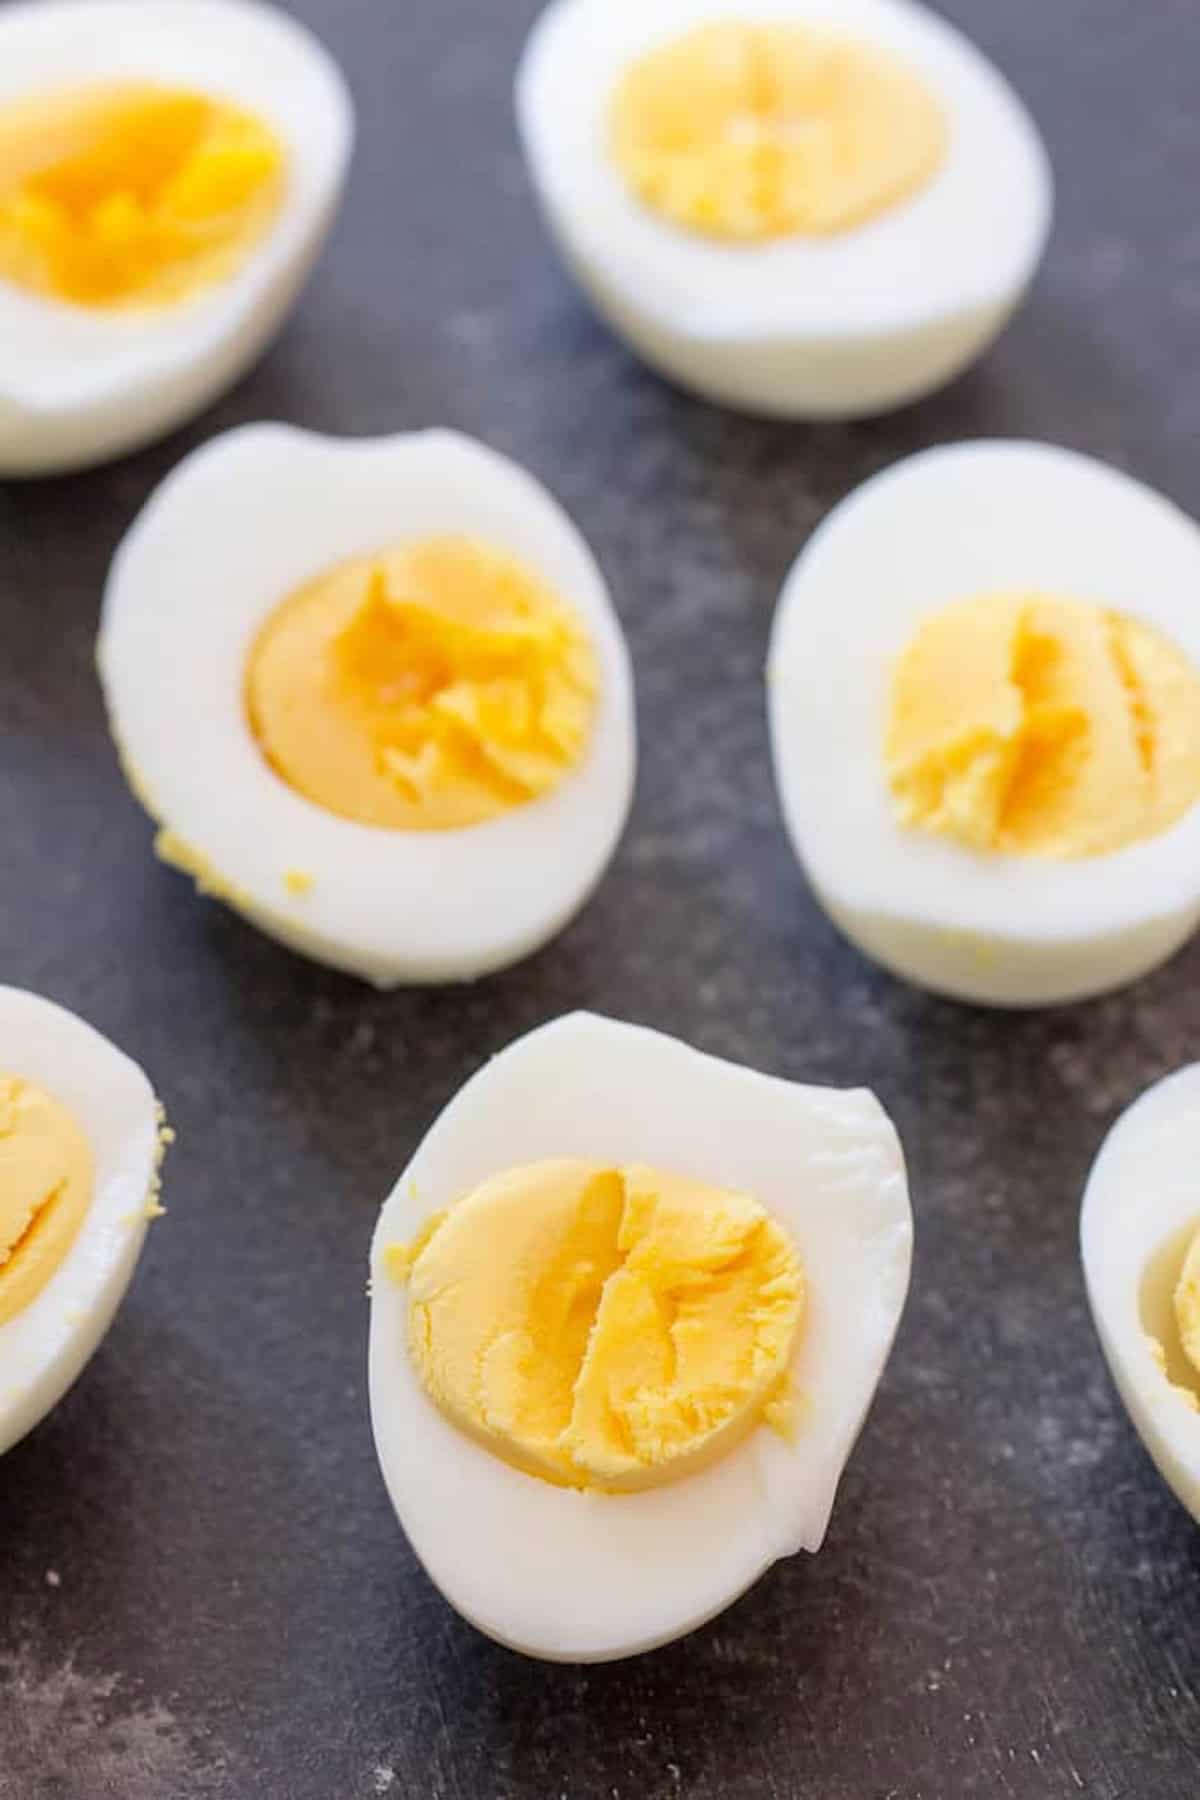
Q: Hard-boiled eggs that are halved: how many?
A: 7